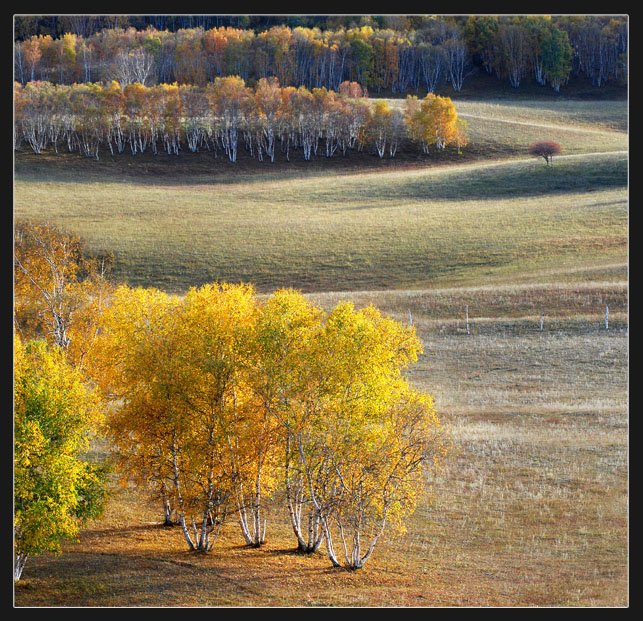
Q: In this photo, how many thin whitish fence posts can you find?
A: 4